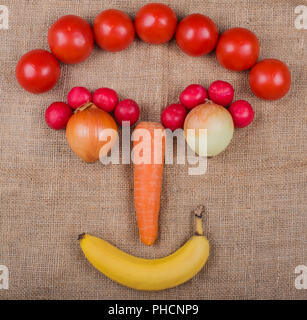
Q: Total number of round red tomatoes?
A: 7